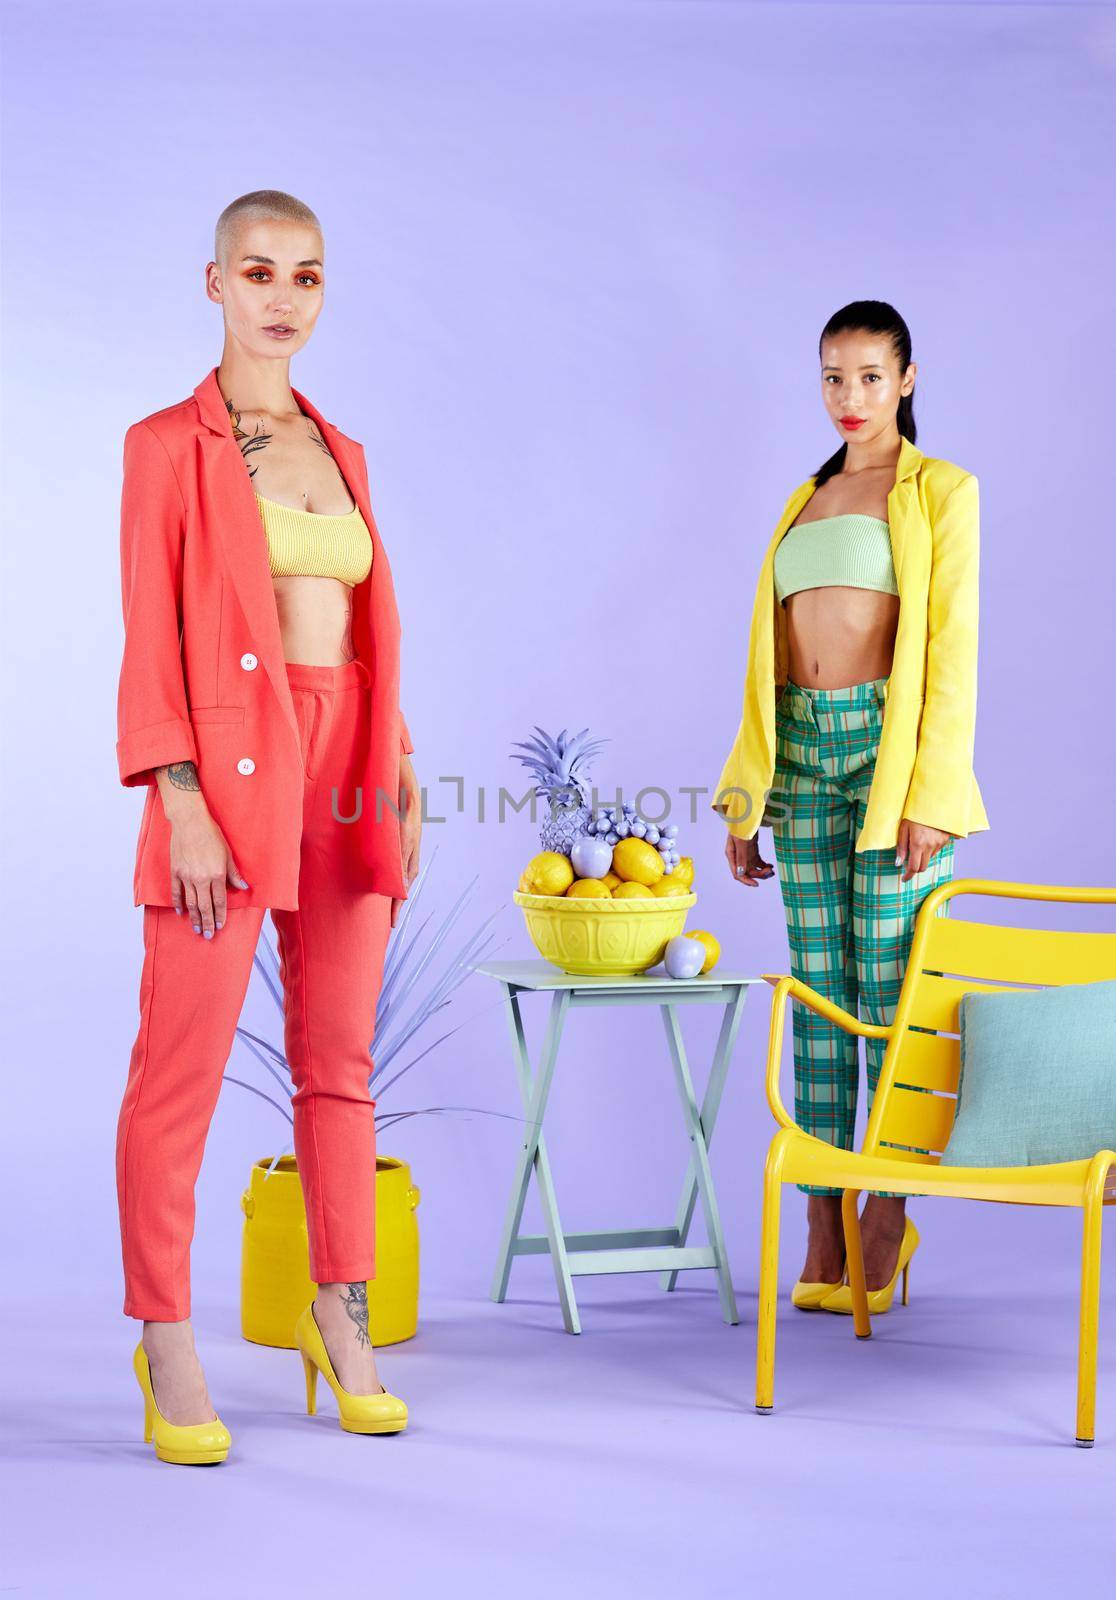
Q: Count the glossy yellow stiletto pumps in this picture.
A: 4